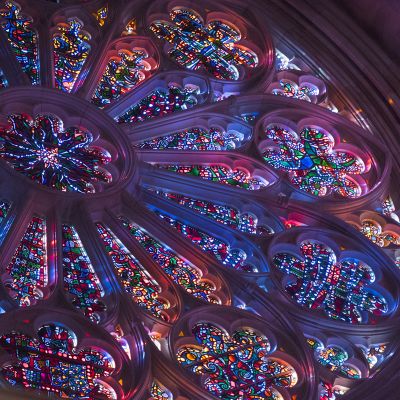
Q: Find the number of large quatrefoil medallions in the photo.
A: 5